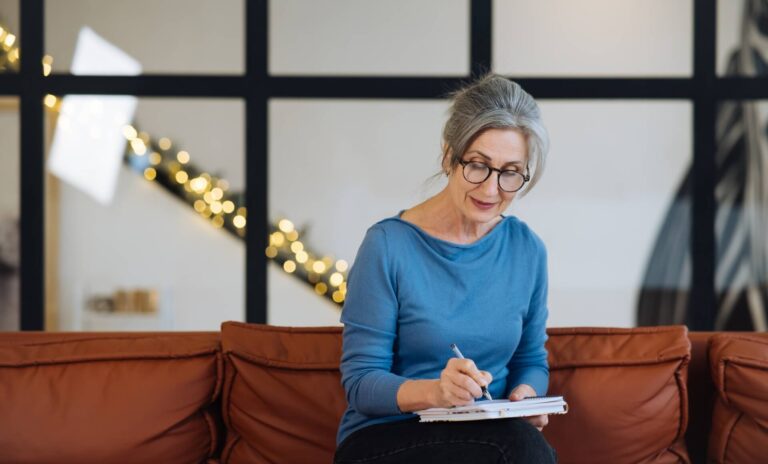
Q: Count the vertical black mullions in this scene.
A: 4